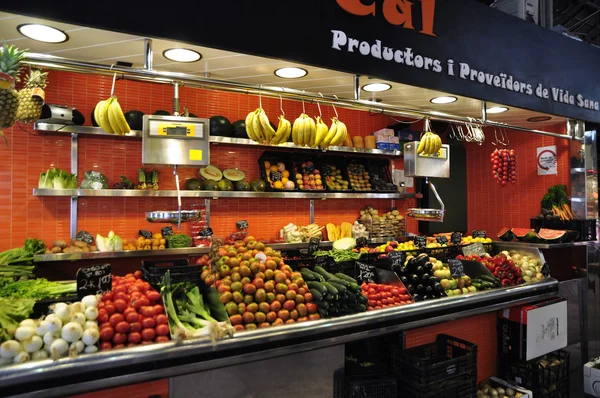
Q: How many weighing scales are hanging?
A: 2